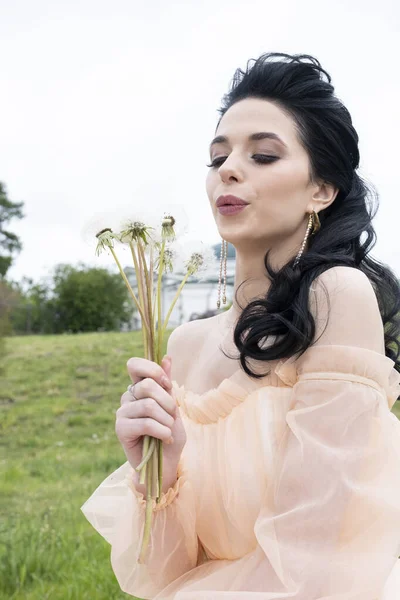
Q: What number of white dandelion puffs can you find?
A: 5